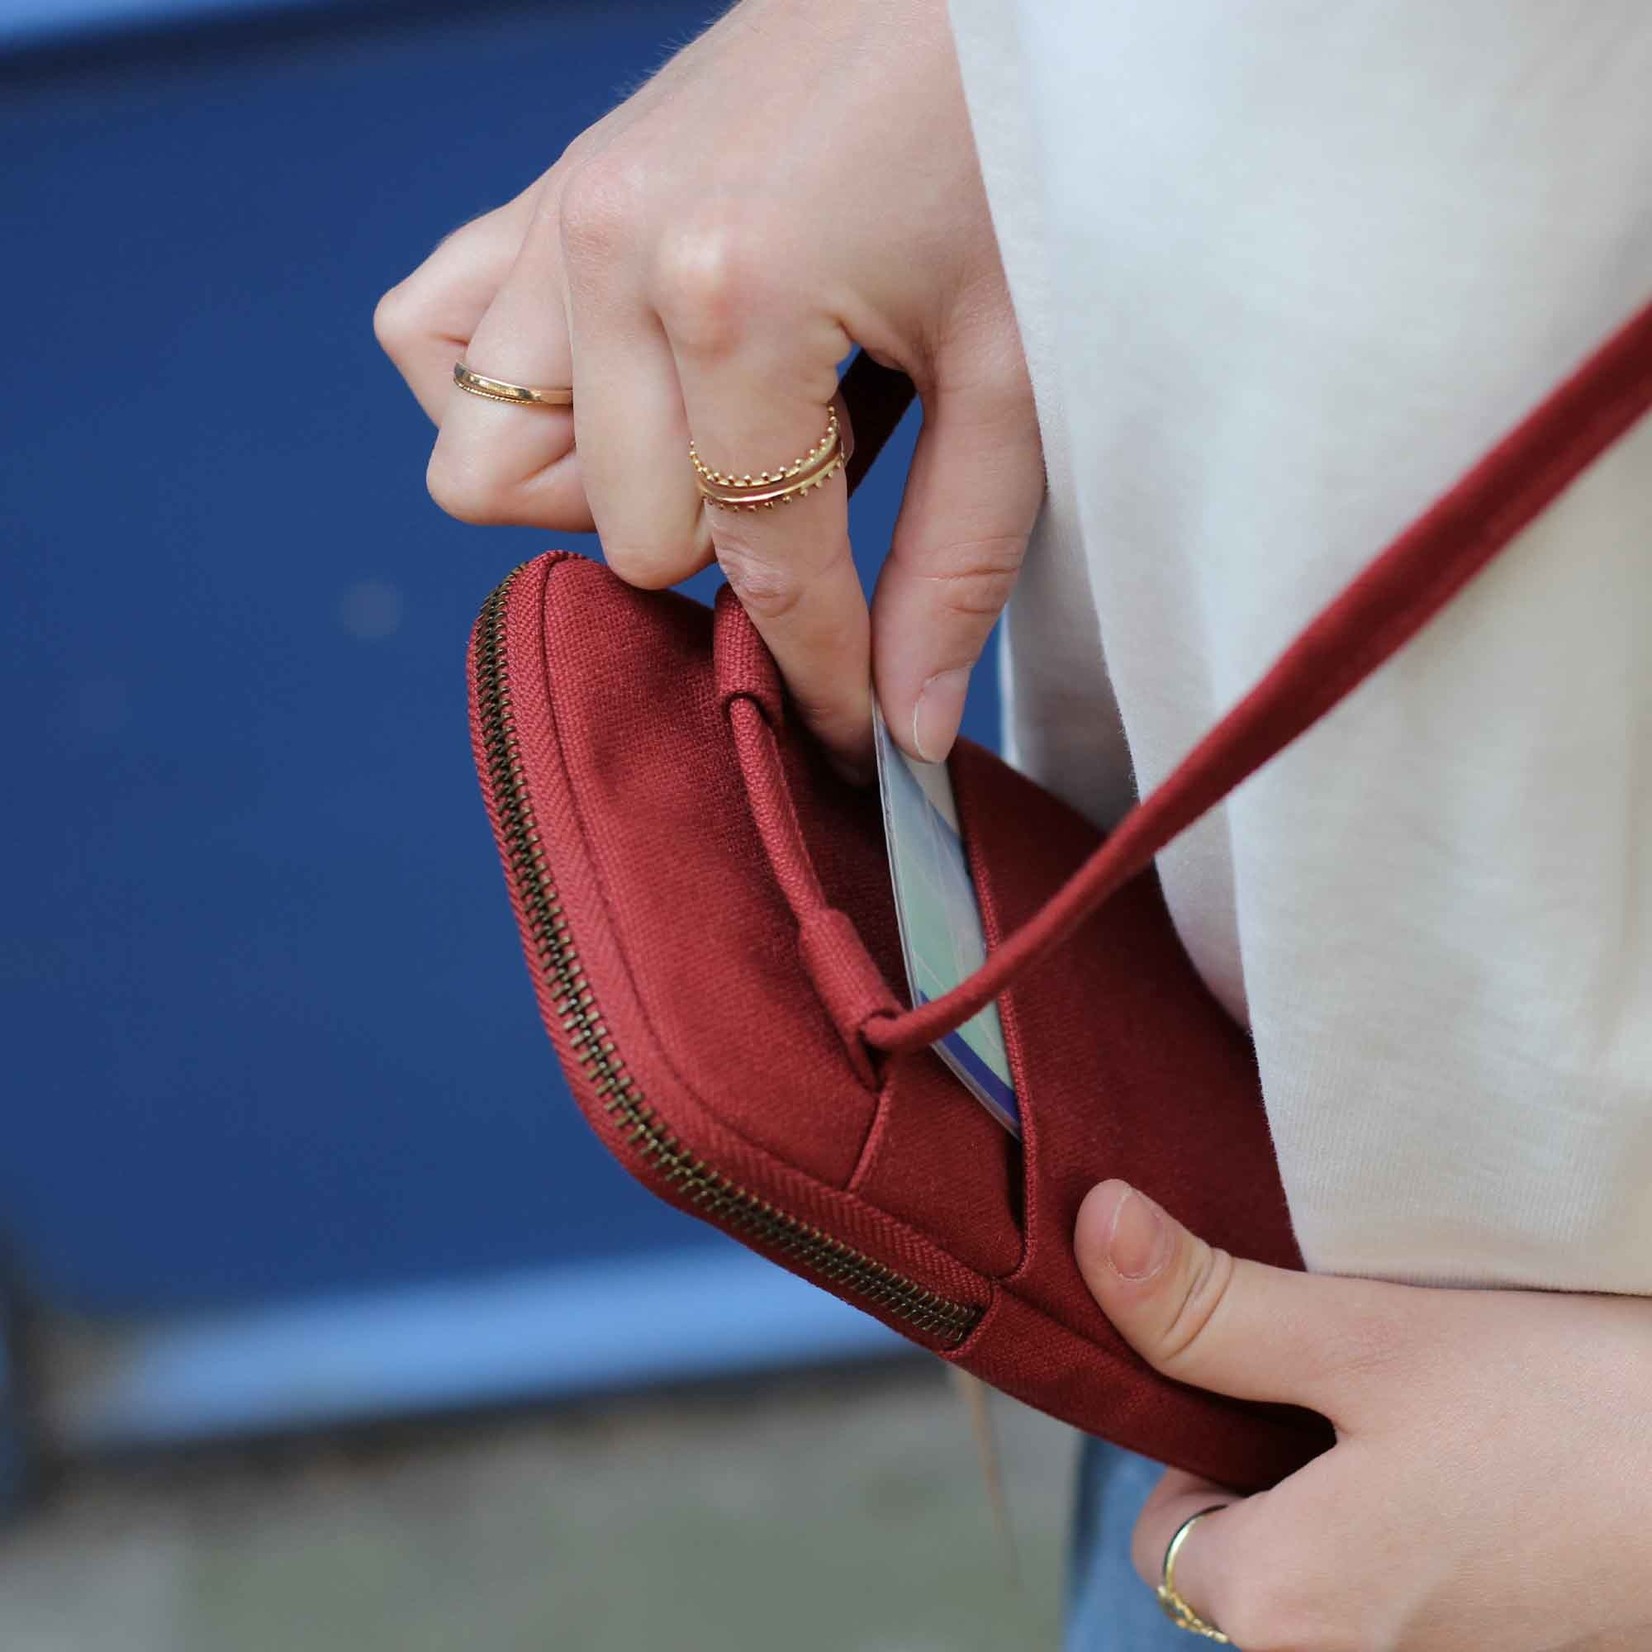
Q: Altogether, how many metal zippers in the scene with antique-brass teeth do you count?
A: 1